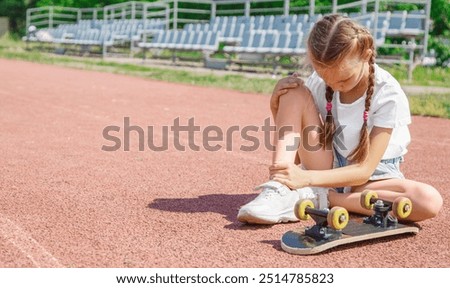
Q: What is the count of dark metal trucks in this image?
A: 2